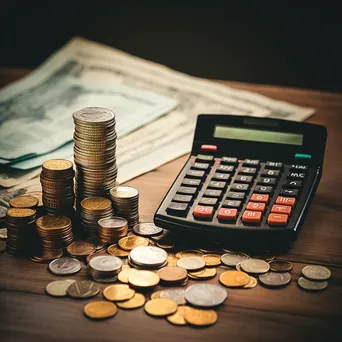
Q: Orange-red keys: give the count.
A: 8